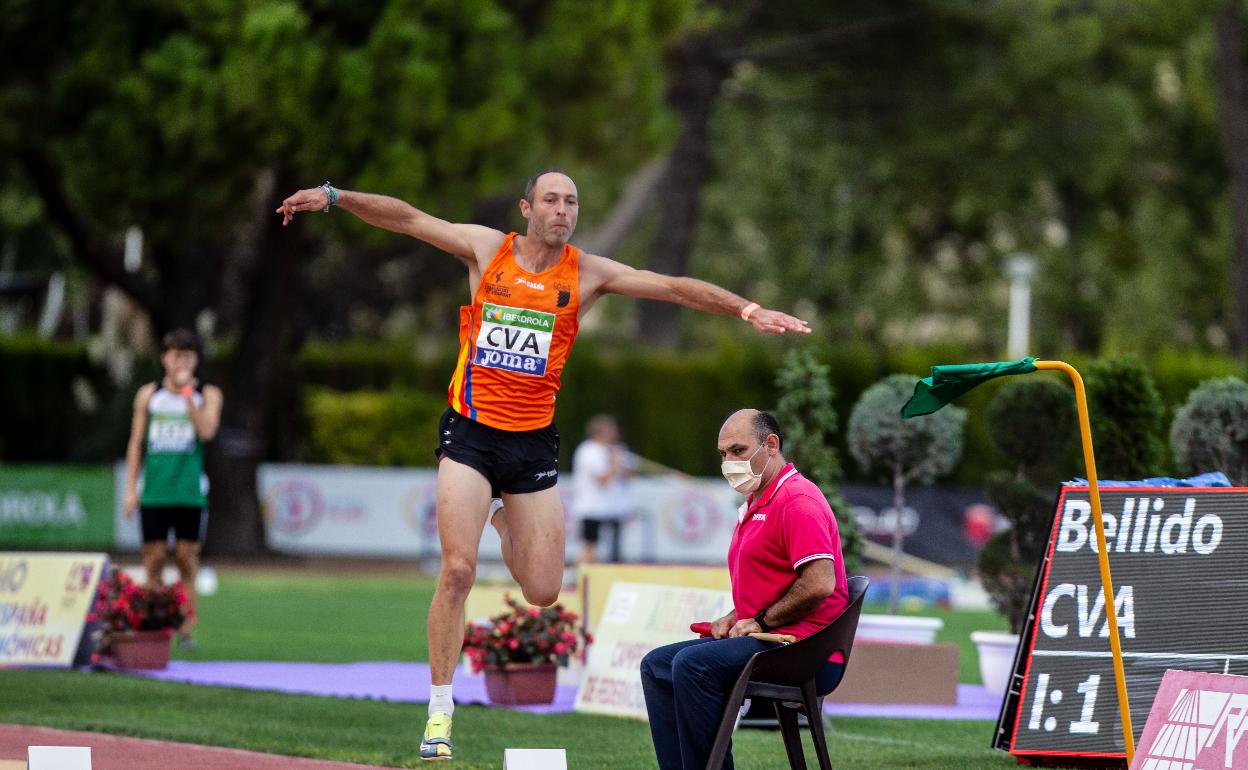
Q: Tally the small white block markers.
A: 2